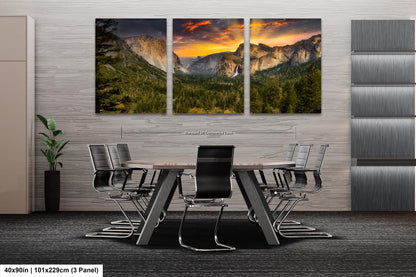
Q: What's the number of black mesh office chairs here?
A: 7